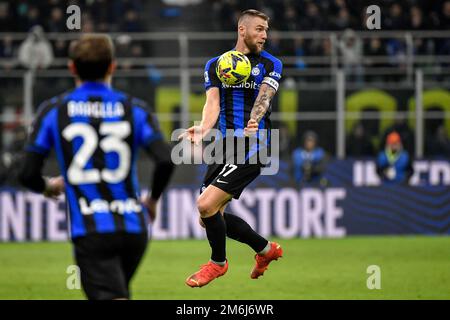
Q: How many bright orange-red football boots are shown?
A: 2